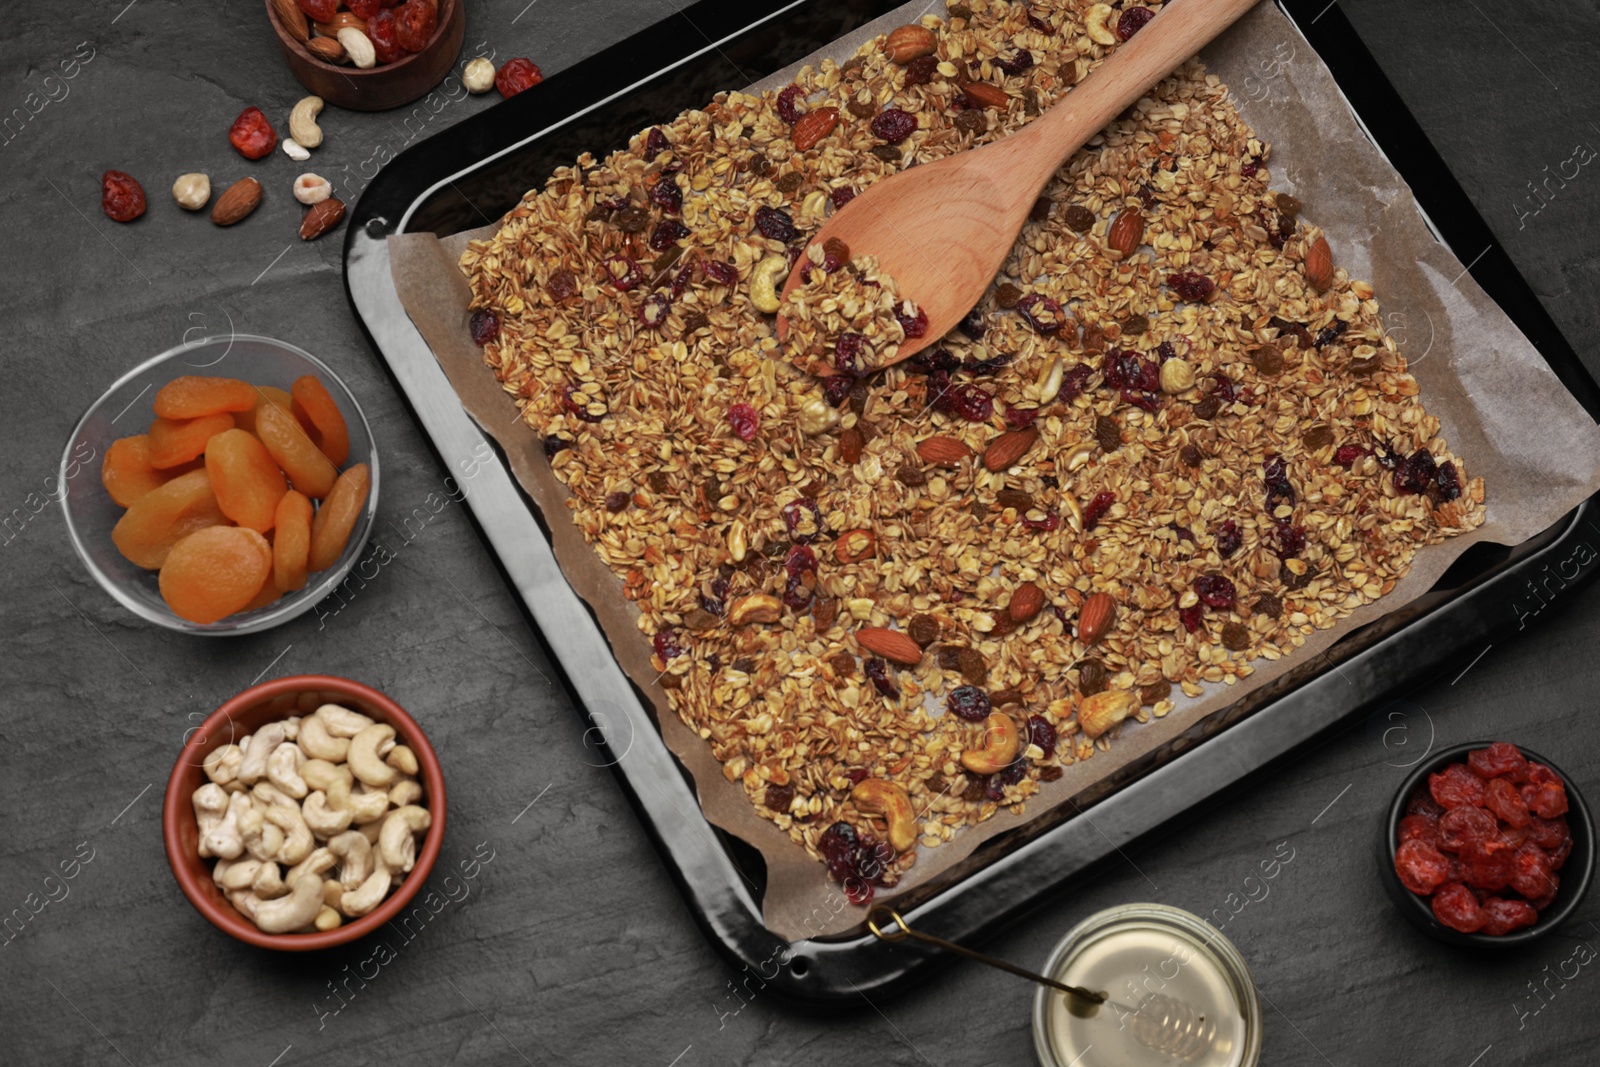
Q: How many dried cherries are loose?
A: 3